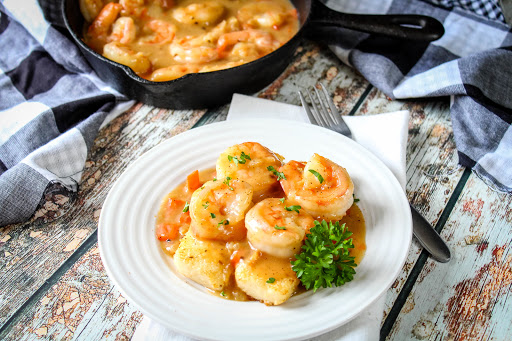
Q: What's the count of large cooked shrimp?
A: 4